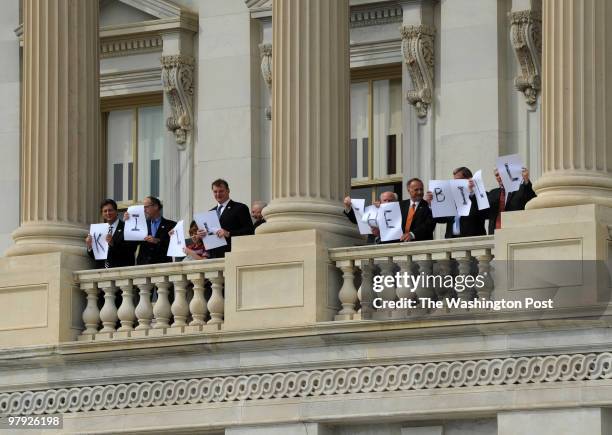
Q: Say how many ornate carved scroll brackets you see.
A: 4